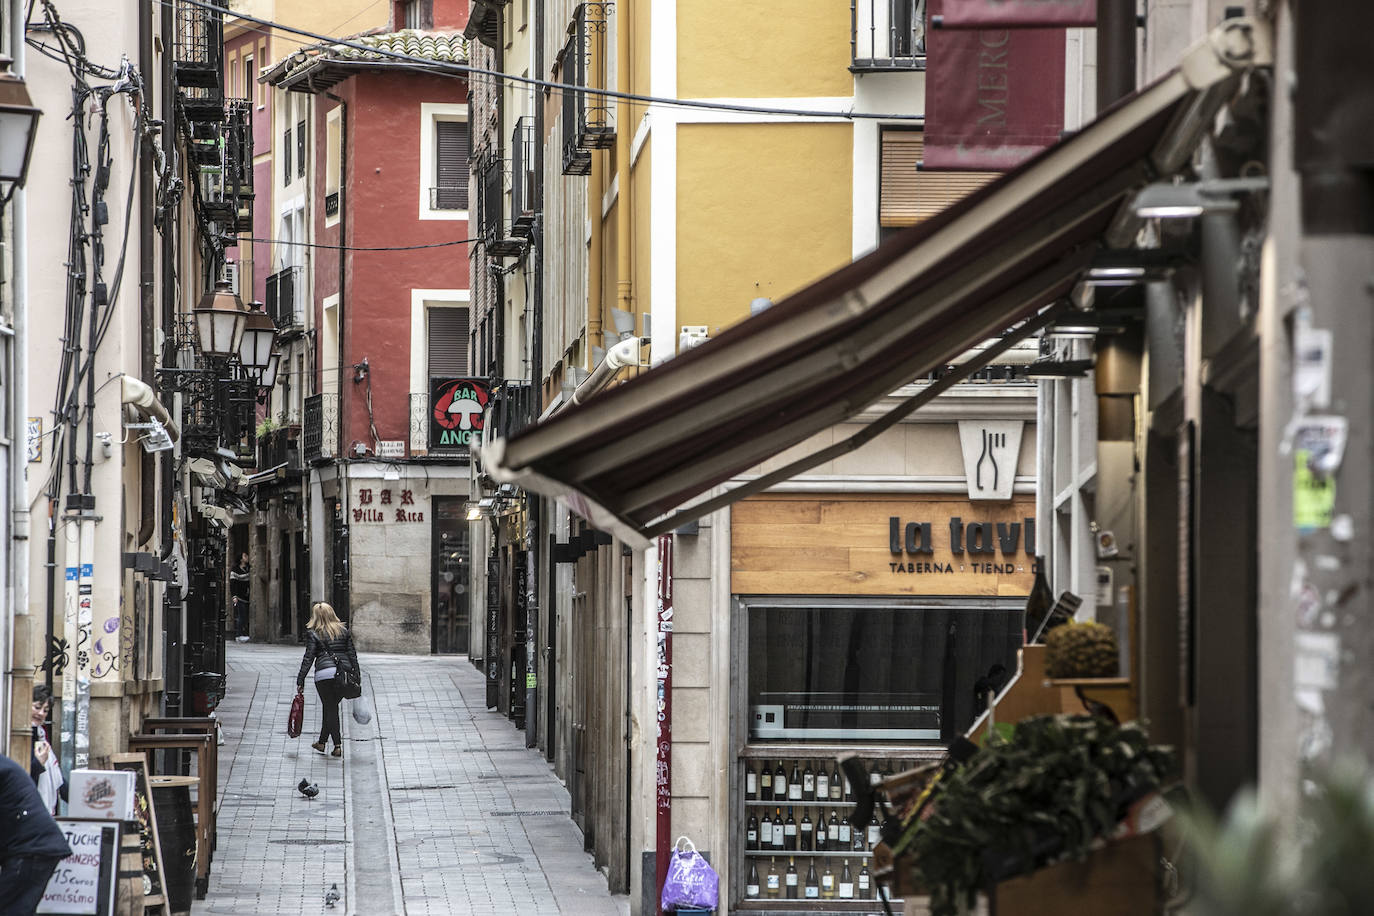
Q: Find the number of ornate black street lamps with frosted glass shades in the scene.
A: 4